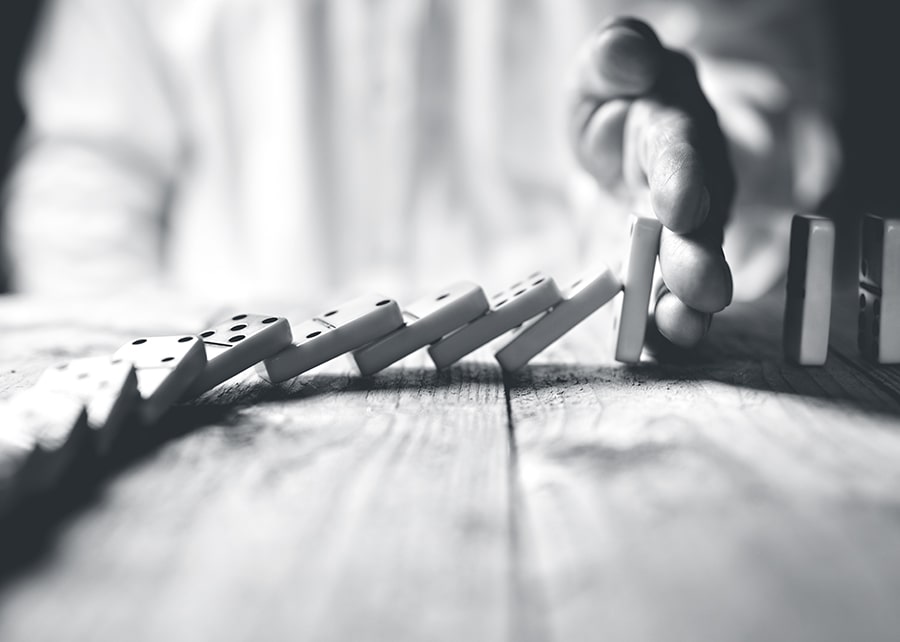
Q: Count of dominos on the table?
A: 12